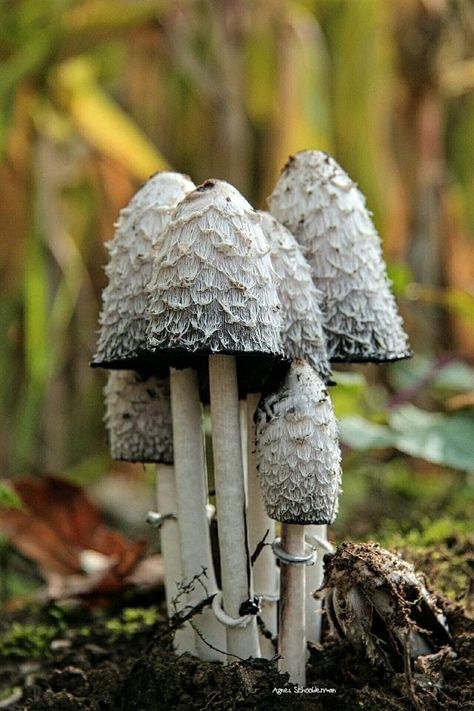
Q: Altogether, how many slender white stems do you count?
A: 6